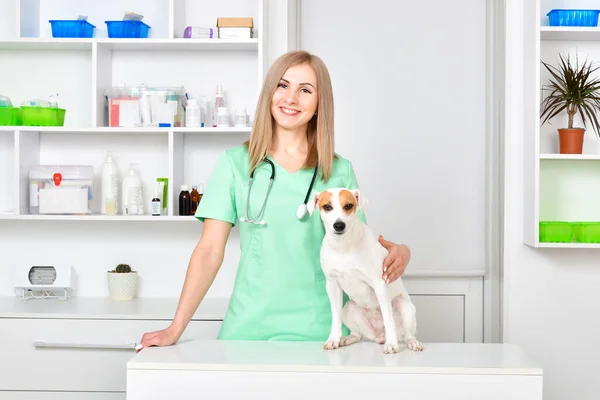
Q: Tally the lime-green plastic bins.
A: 4